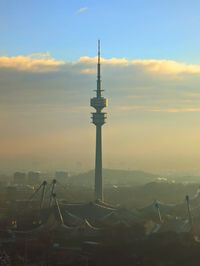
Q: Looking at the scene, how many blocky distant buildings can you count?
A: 3